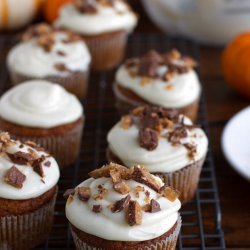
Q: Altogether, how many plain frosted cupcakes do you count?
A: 1